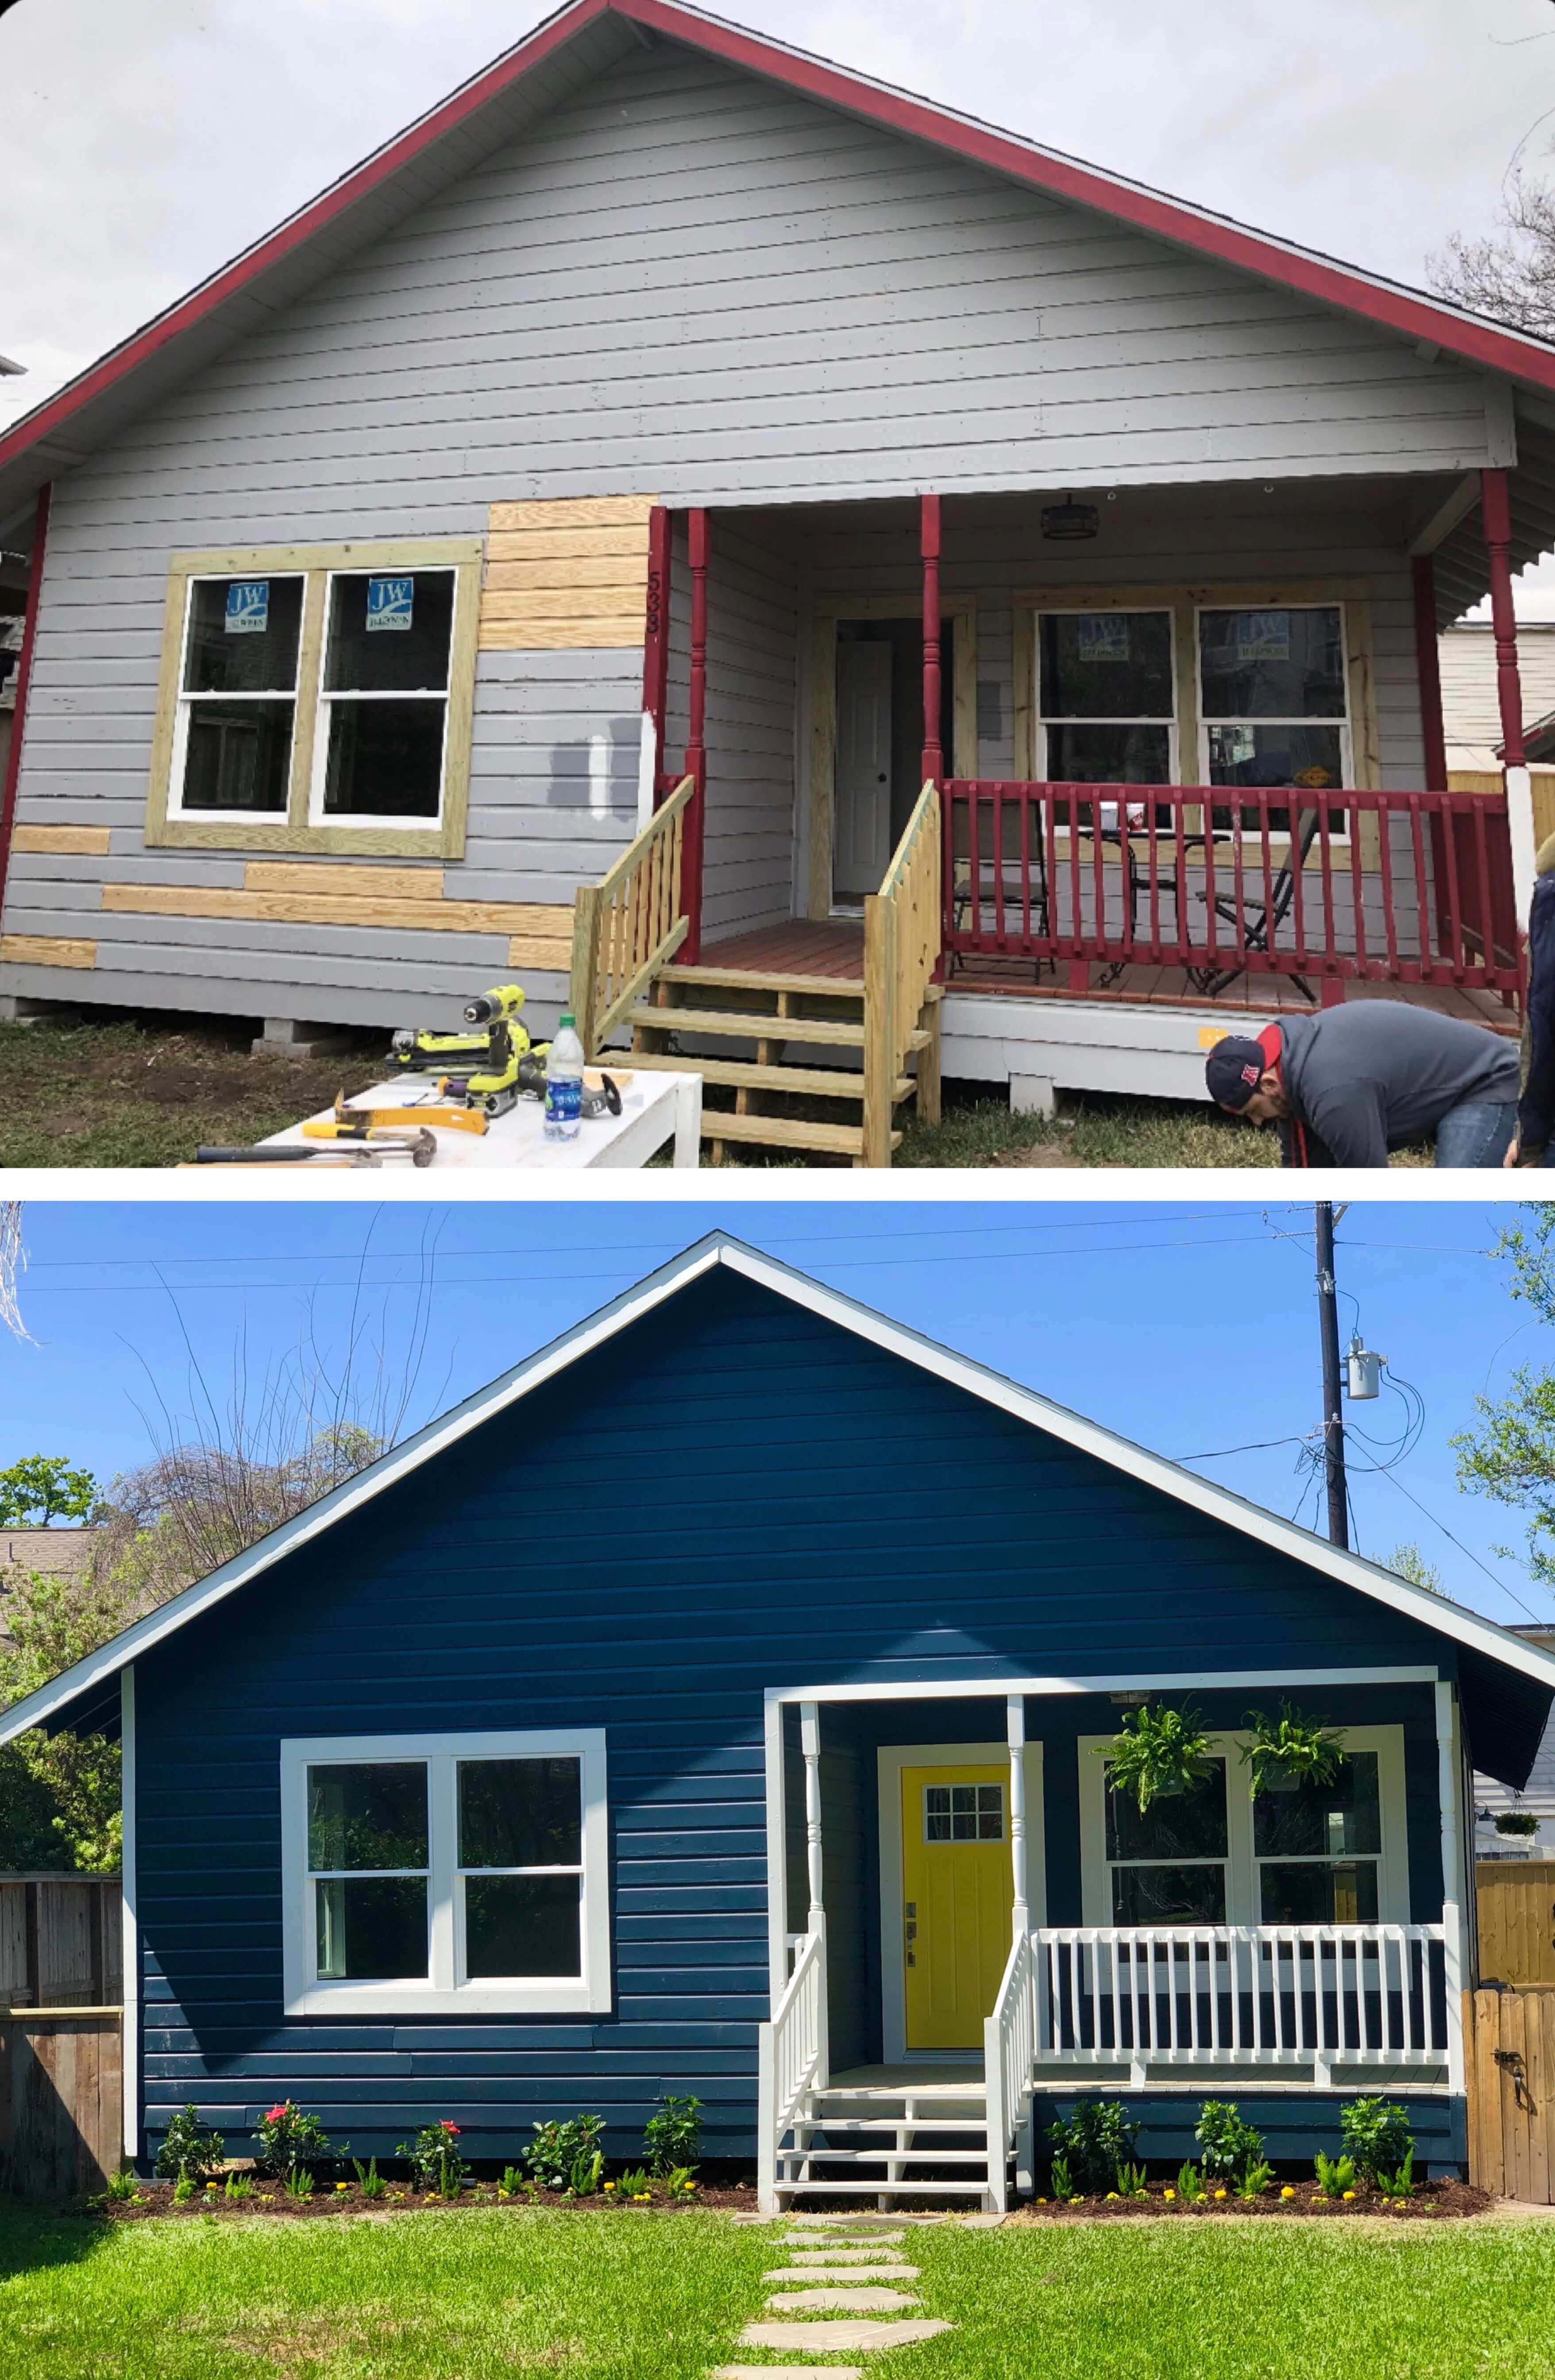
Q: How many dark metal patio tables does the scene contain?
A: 1